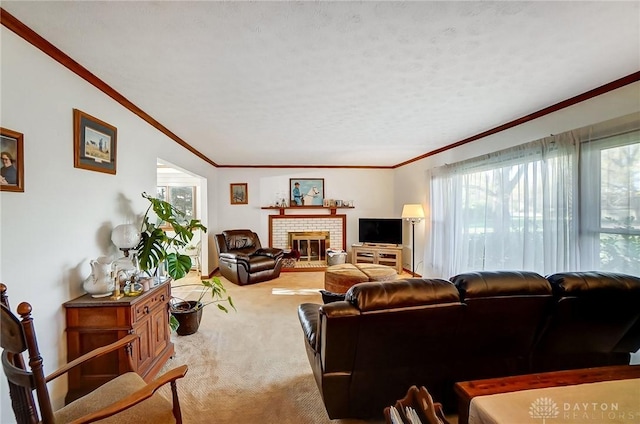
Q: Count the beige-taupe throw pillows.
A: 0